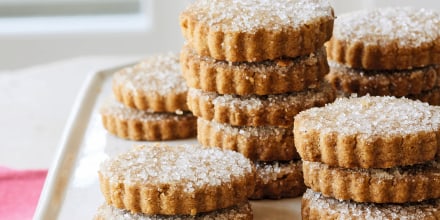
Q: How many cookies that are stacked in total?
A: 15